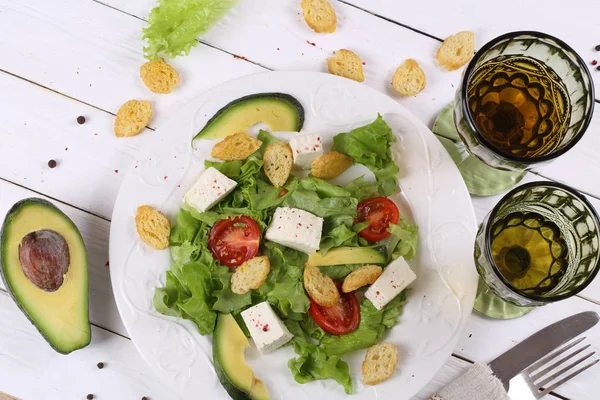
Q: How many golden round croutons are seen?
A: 14